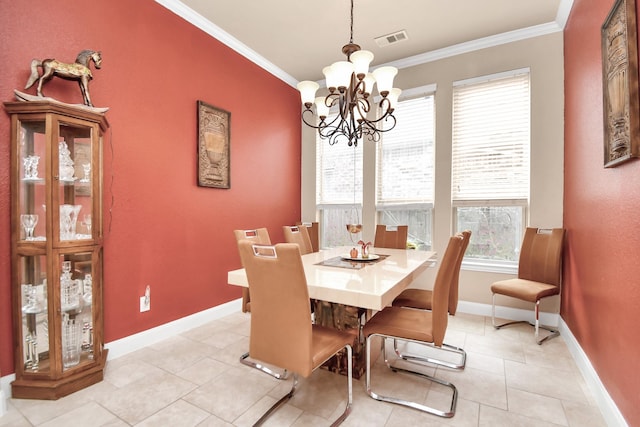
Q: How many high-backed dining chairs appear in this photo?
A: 8